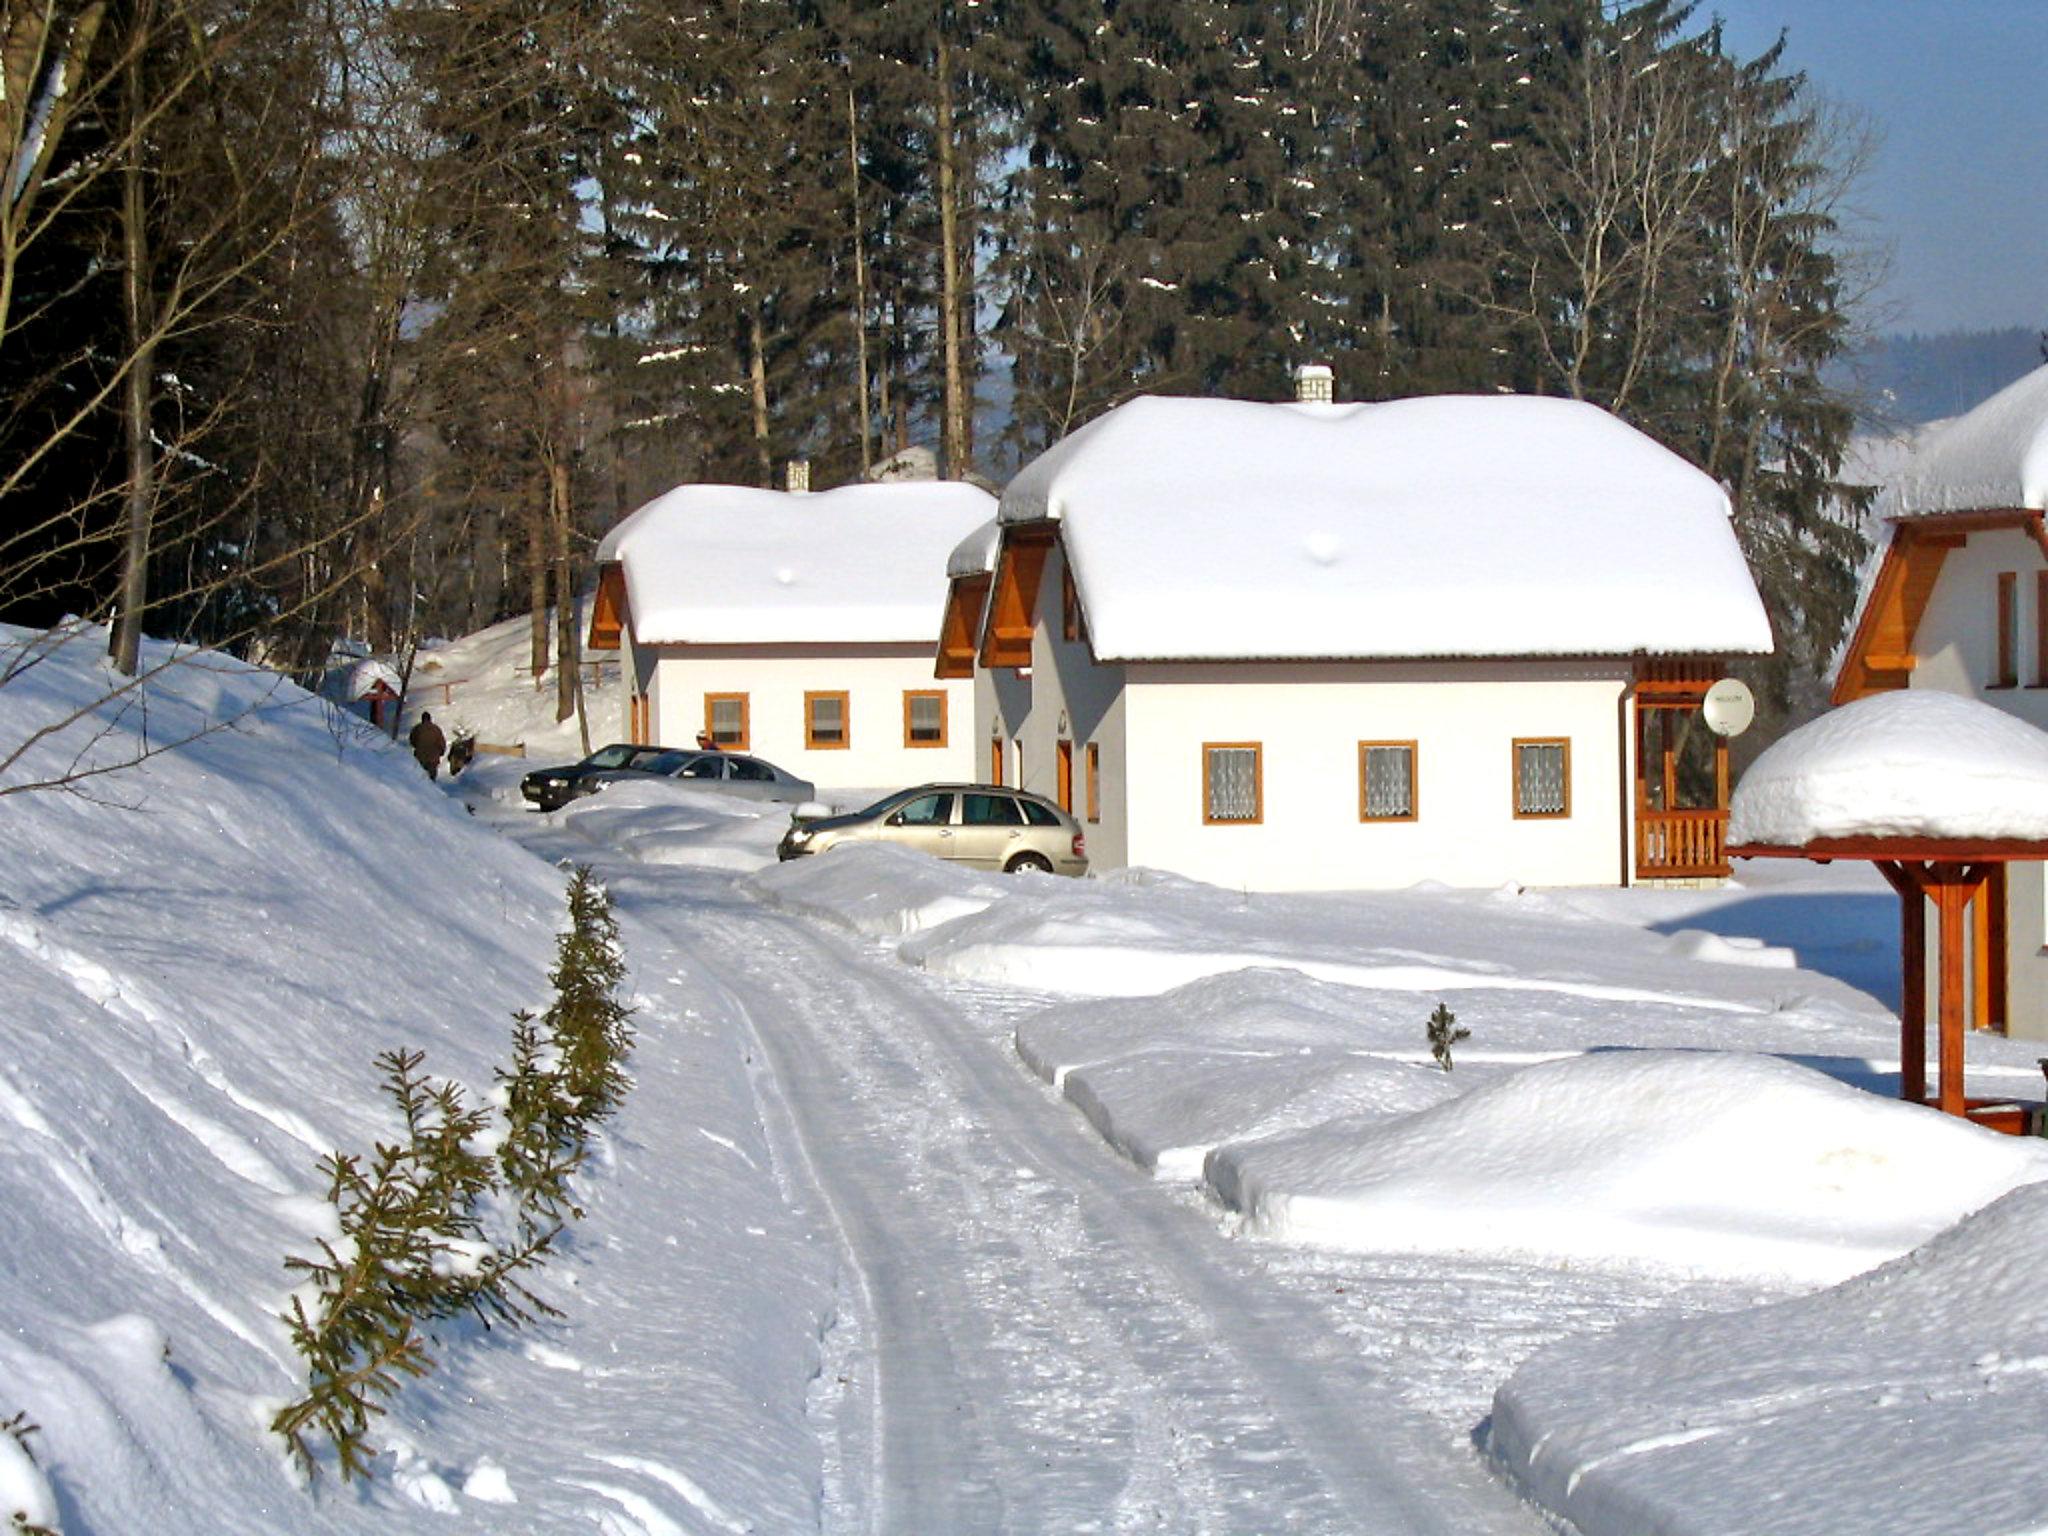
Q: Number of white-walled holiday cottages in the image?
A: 4